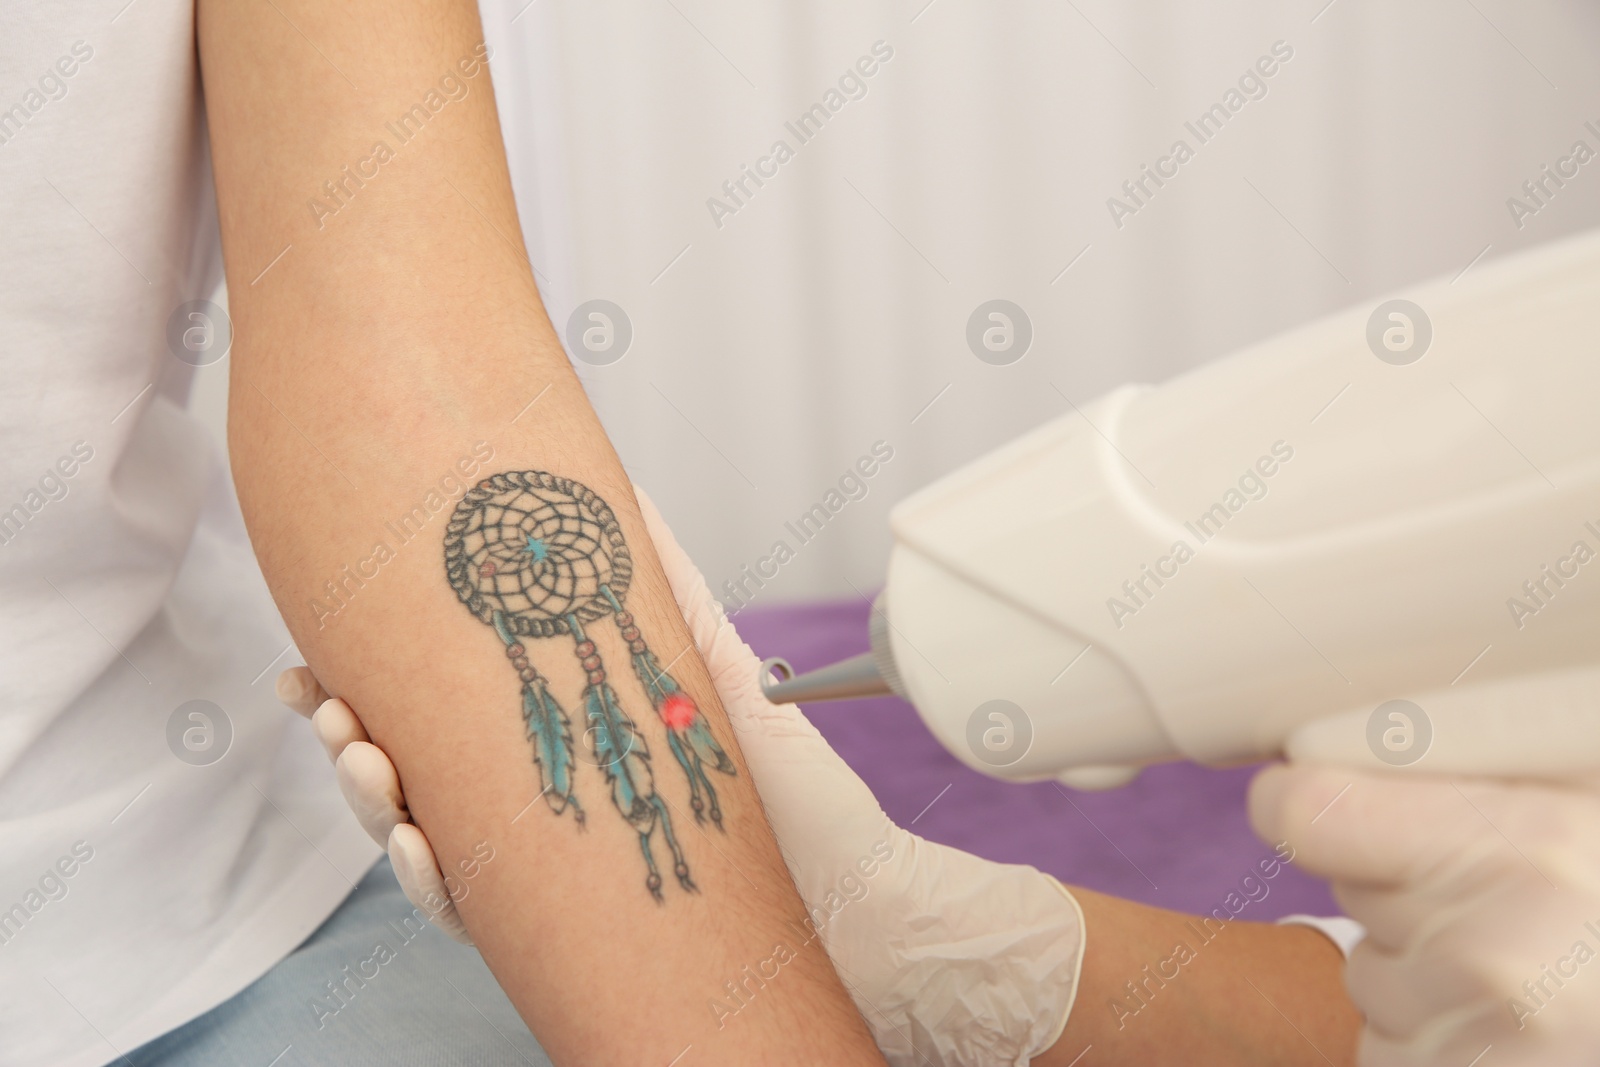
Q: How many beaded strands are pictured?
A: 3